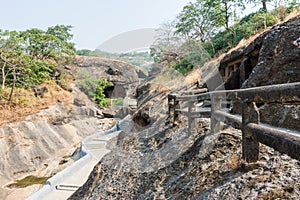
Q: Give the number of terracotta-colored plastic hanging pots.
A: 0